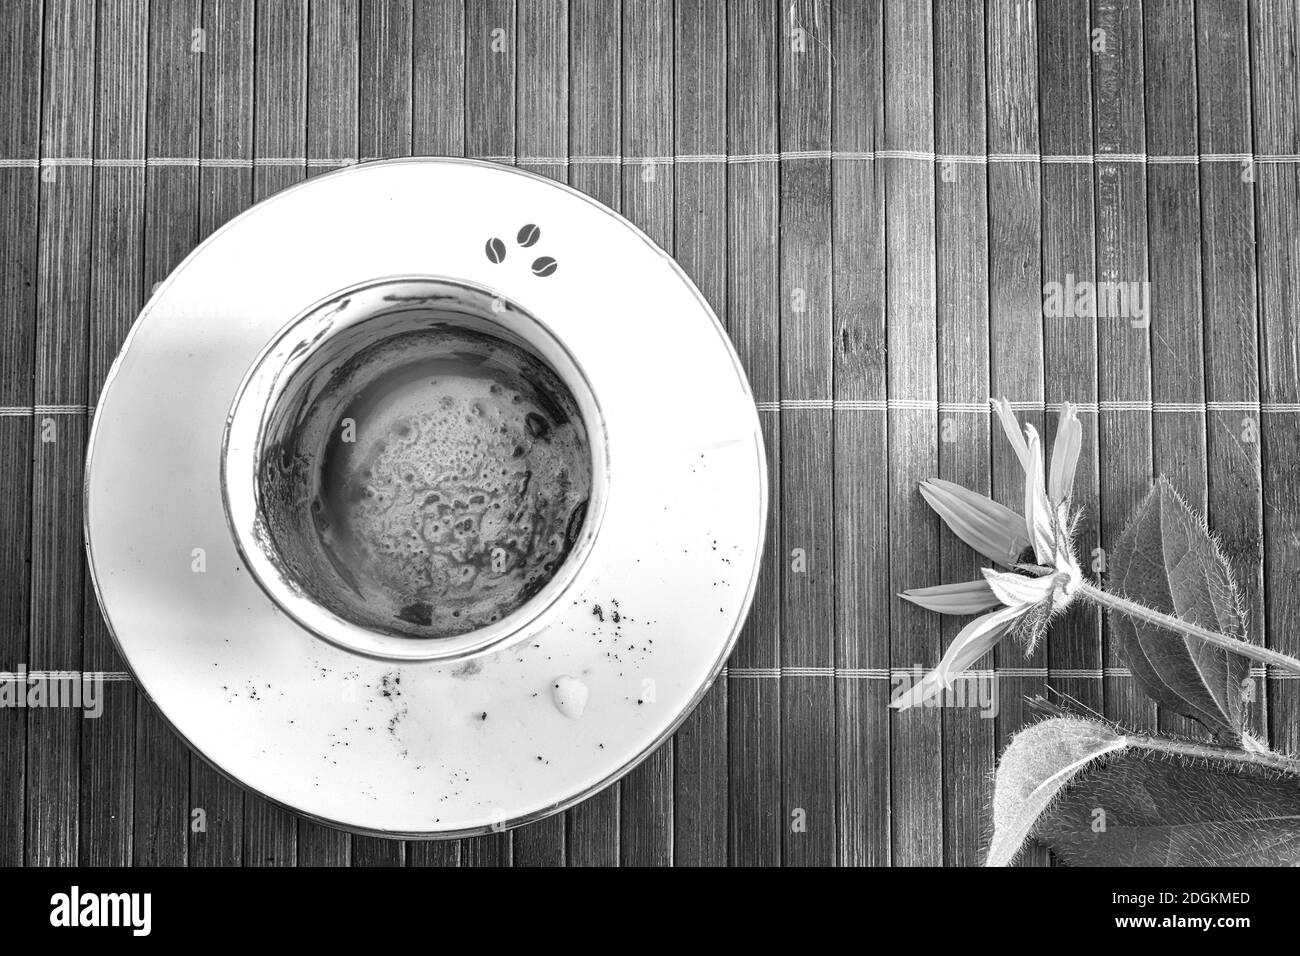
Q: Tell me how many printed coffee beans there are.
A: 3